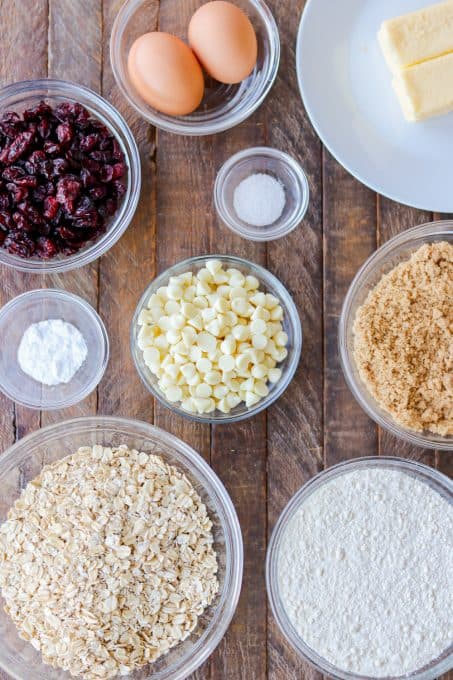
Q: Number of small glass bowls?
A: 2